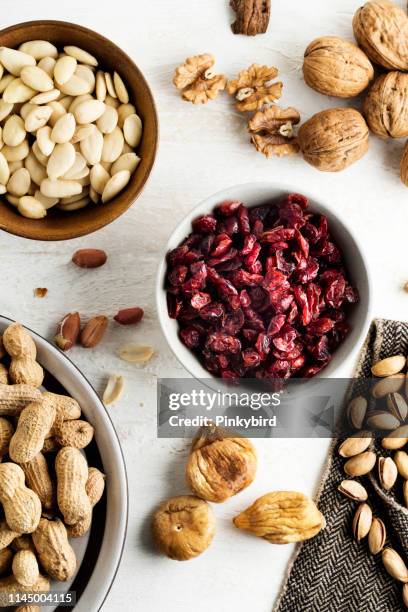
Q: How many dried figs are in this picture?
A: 3